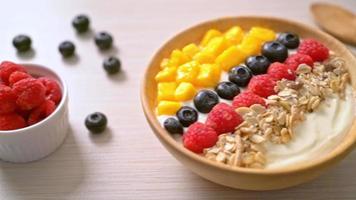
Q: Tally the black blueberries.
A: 14